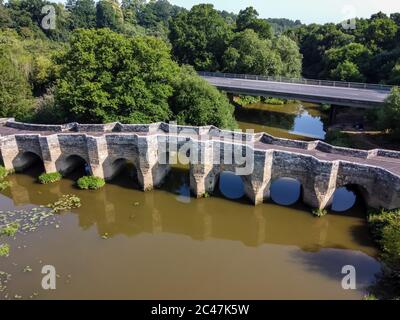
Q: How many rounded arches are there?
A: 7